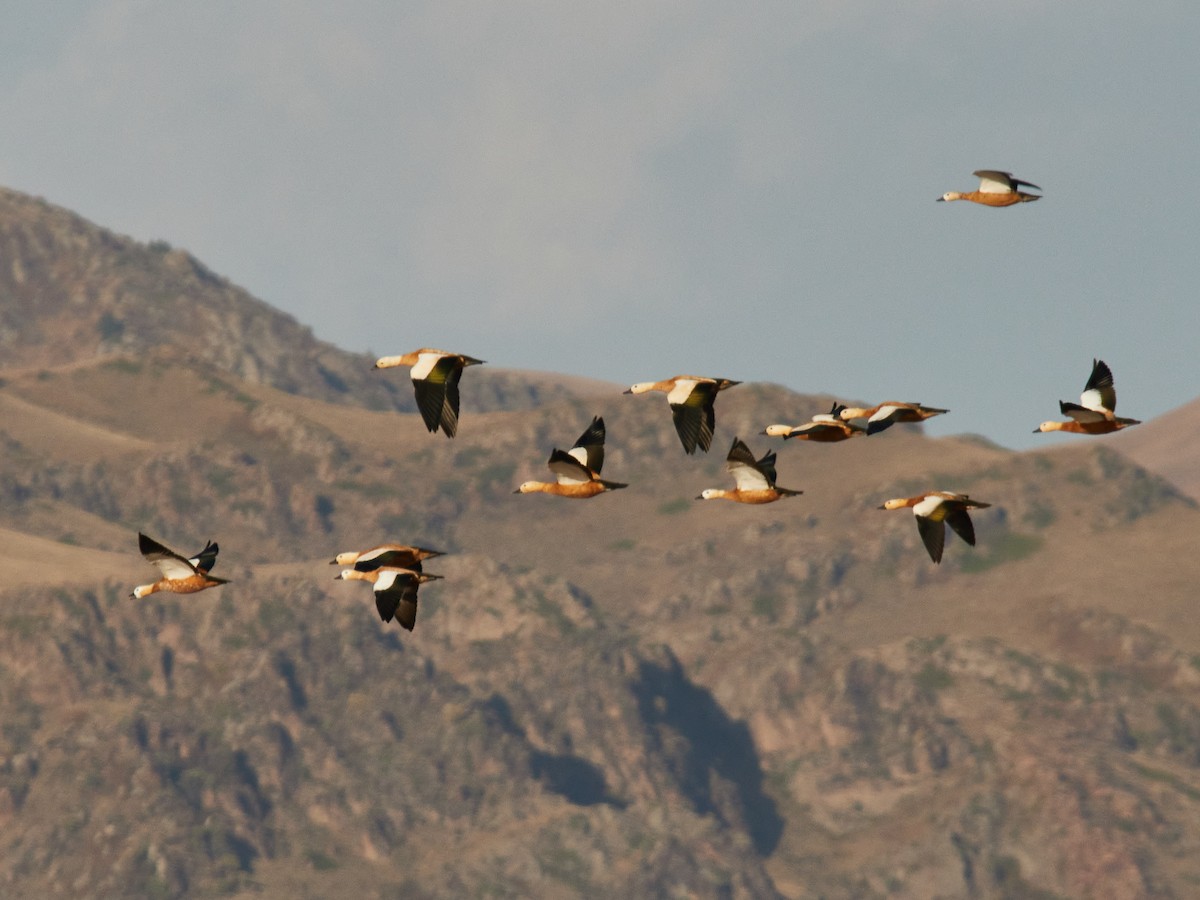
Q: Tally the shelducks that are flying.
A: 12